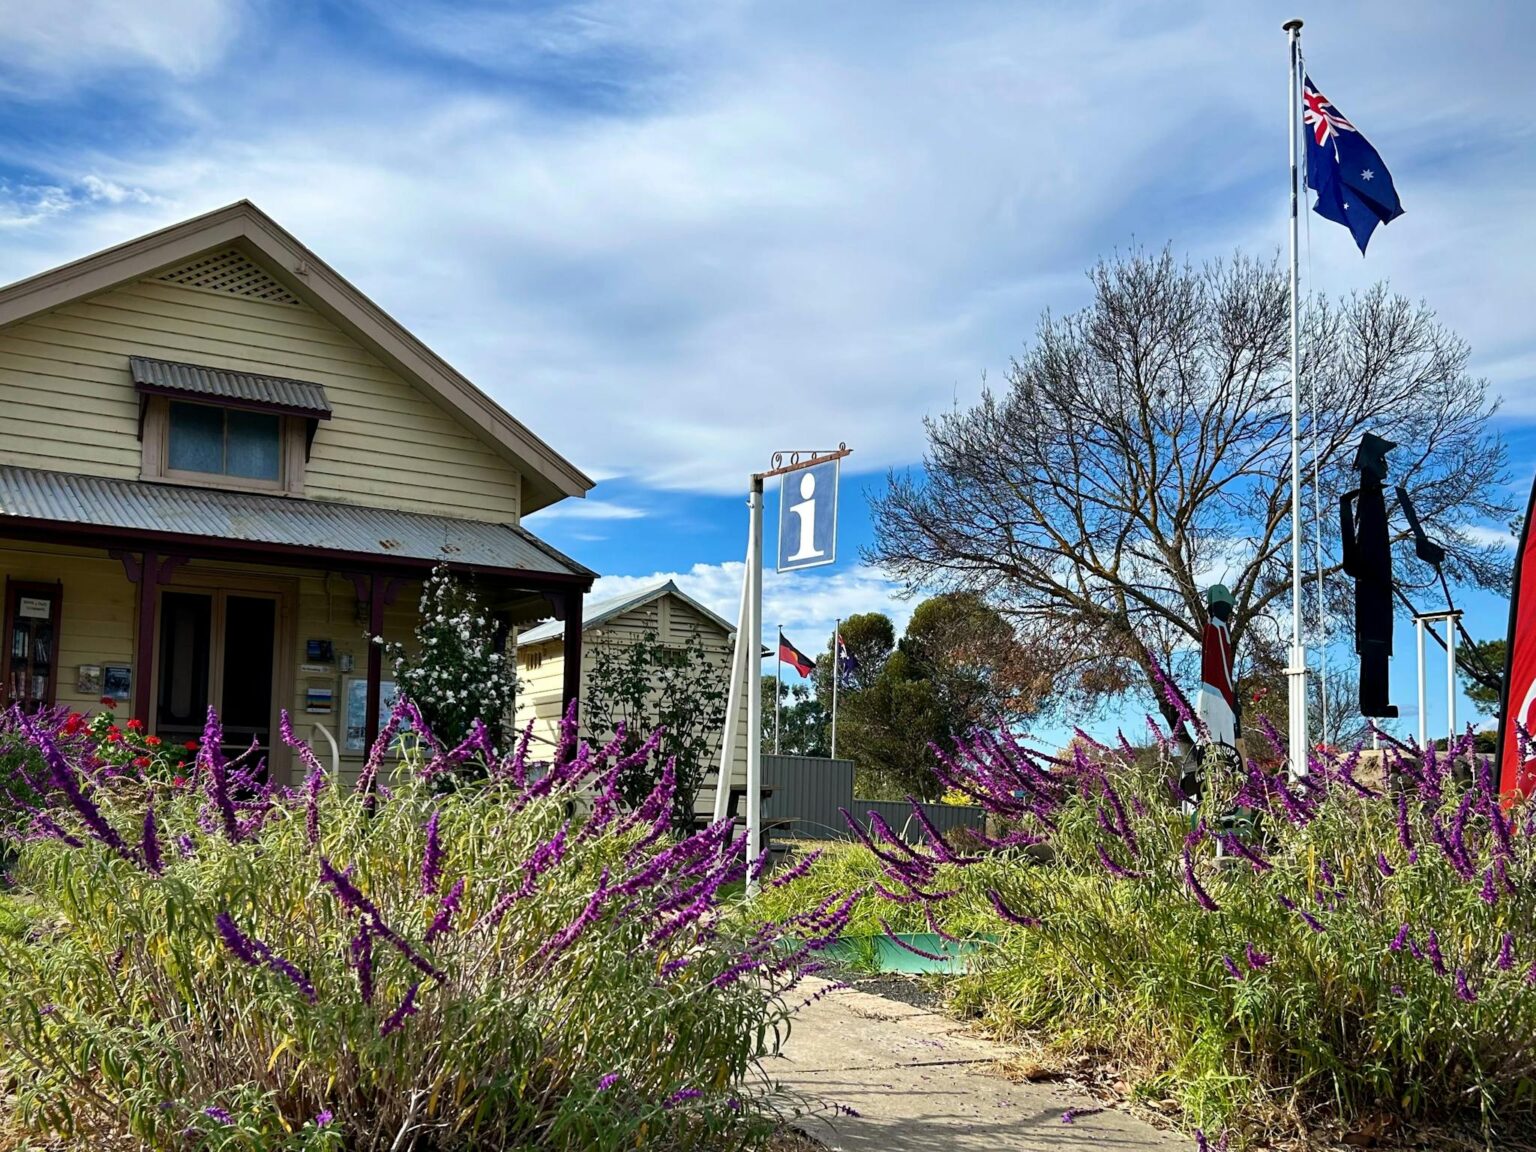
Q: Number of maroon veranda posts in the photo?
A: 3